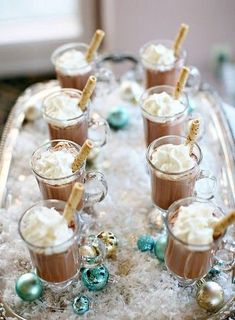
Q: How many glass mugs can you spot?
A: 8